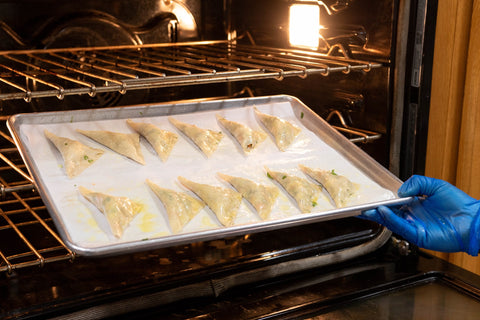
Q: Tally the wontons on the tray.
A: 12